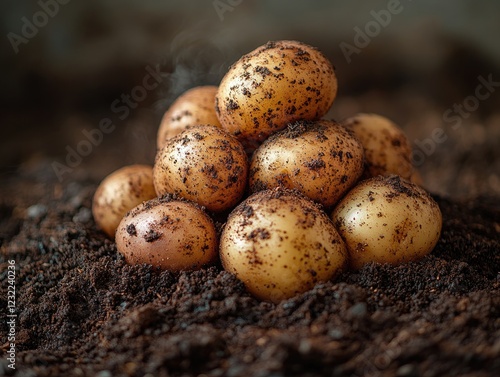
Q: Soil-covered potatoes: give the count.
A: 9